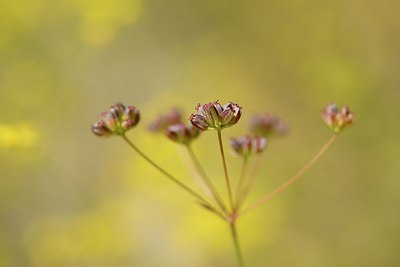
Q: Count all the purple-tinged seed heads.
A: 7